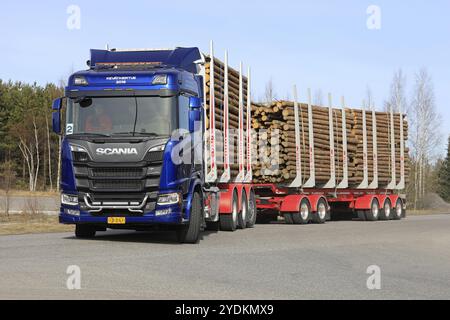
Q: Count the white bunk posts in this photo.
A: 12